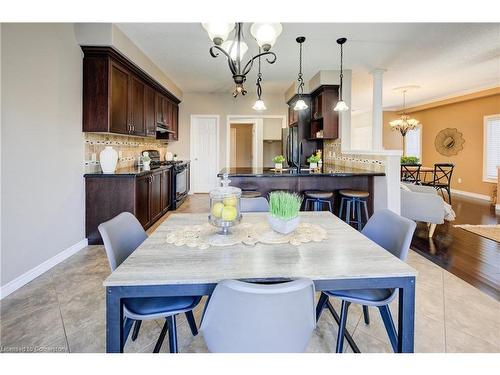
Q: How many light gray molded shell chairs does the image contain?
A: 4